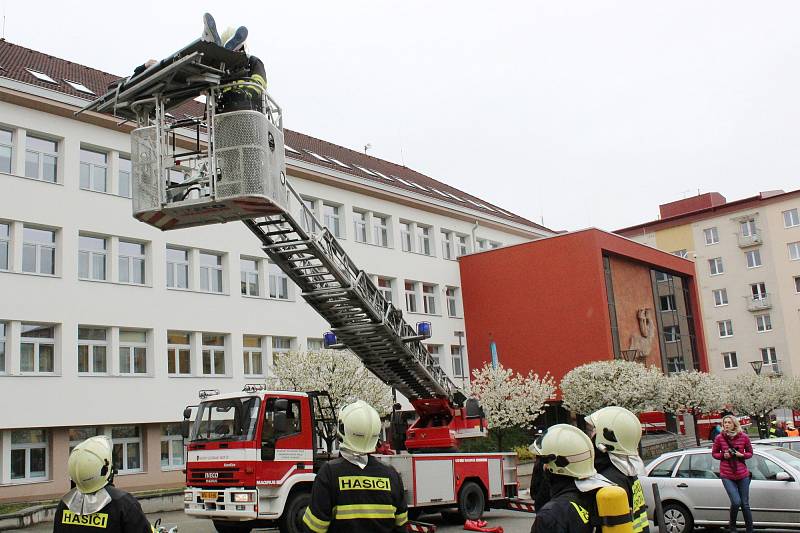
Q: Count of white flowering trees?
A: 5